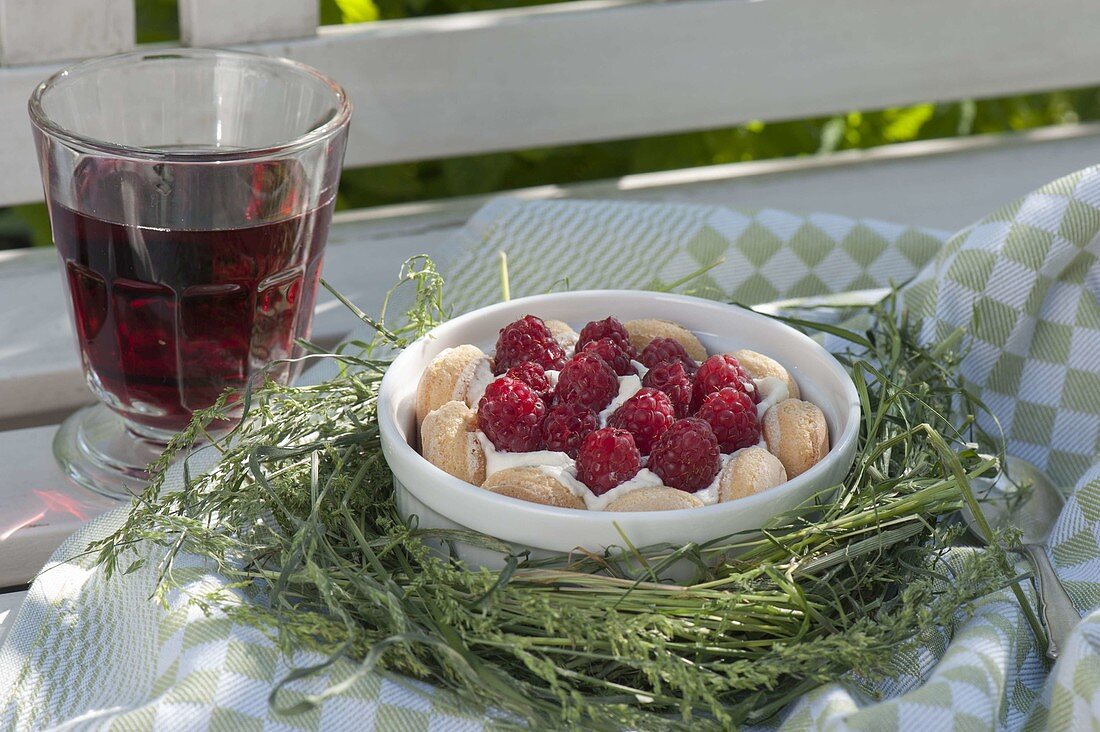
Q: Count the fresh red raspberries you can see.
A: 14